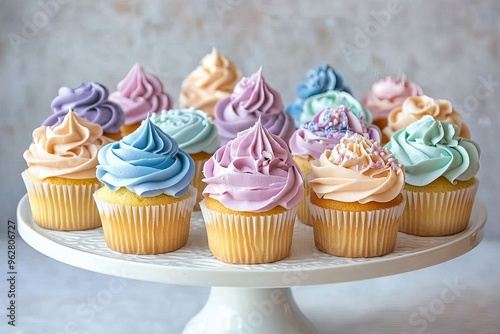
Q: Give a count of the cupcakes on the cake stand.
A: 15